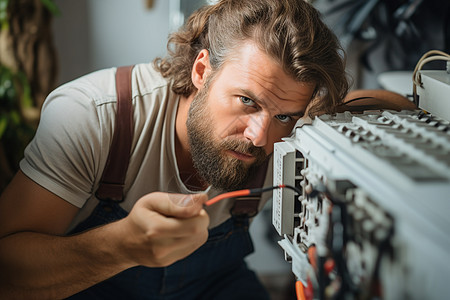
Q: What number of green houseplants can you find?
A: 1